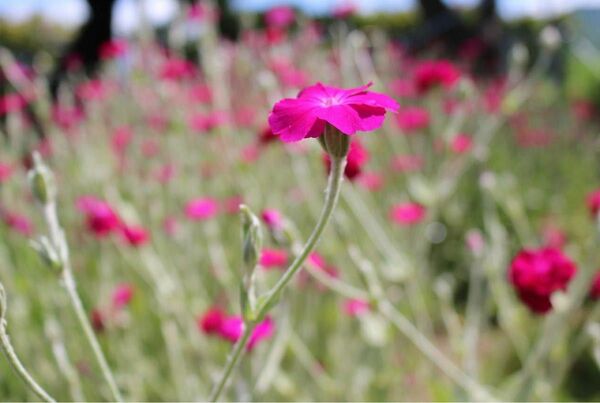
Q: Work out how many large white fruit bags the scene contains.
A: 0